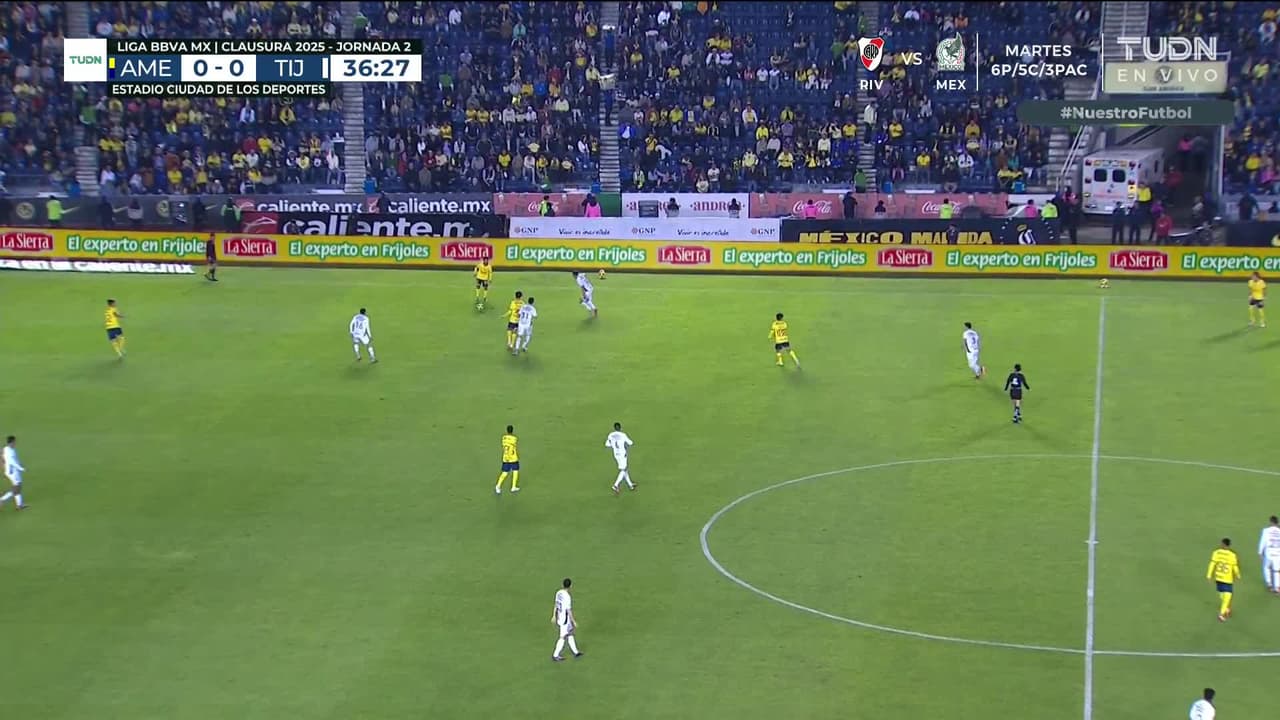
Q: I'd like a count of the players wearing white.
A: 9